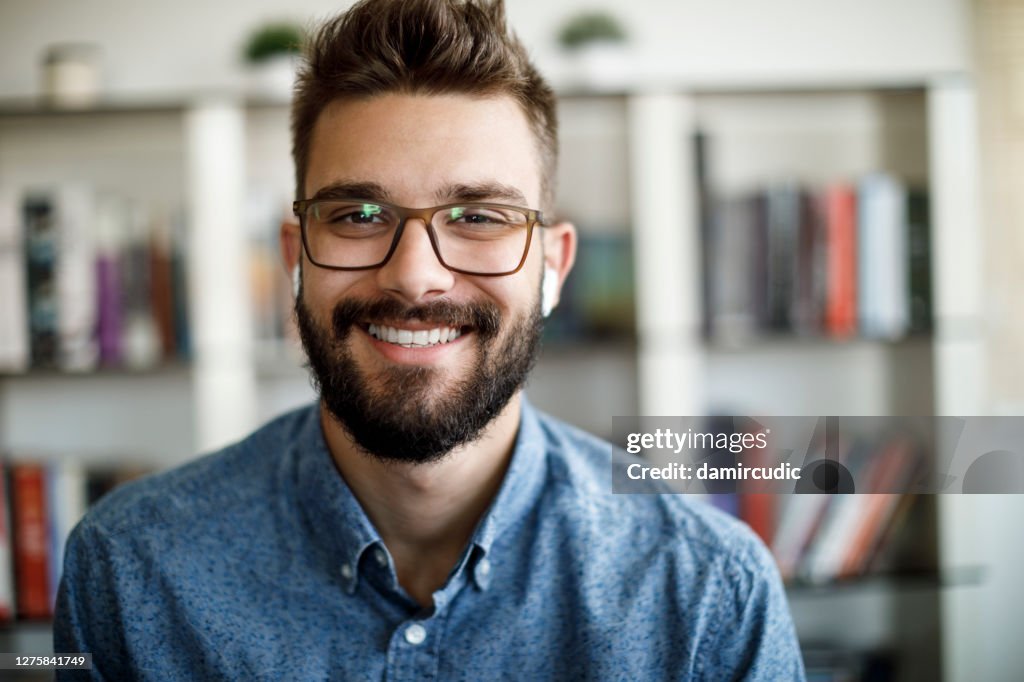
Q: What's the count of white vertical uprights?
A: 3